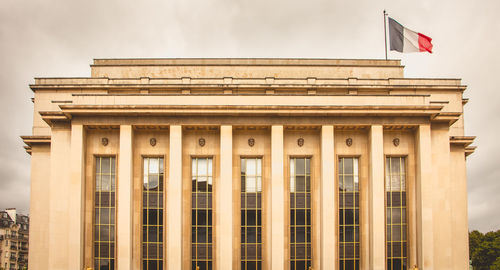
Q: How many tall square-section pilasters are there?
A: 8